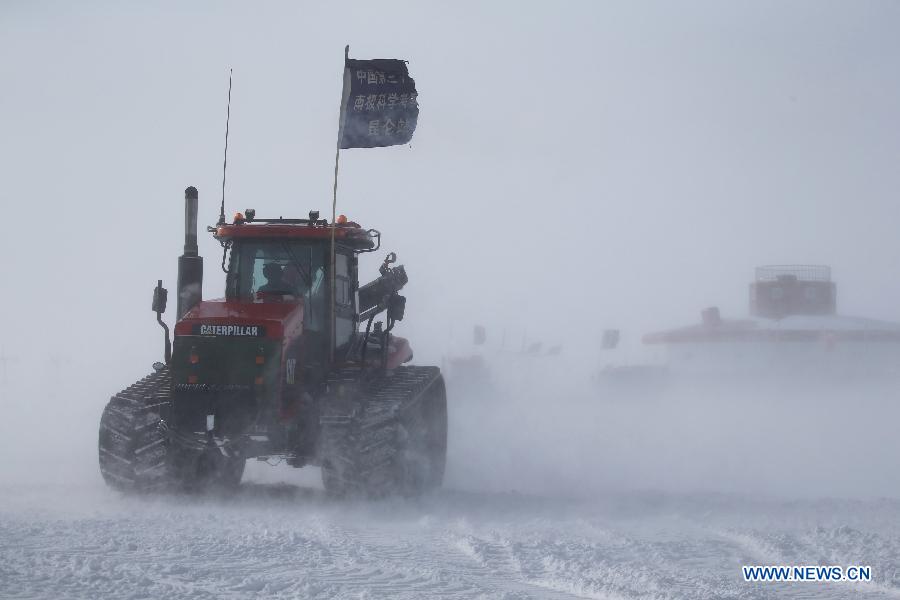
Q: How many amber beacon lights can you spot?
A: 2